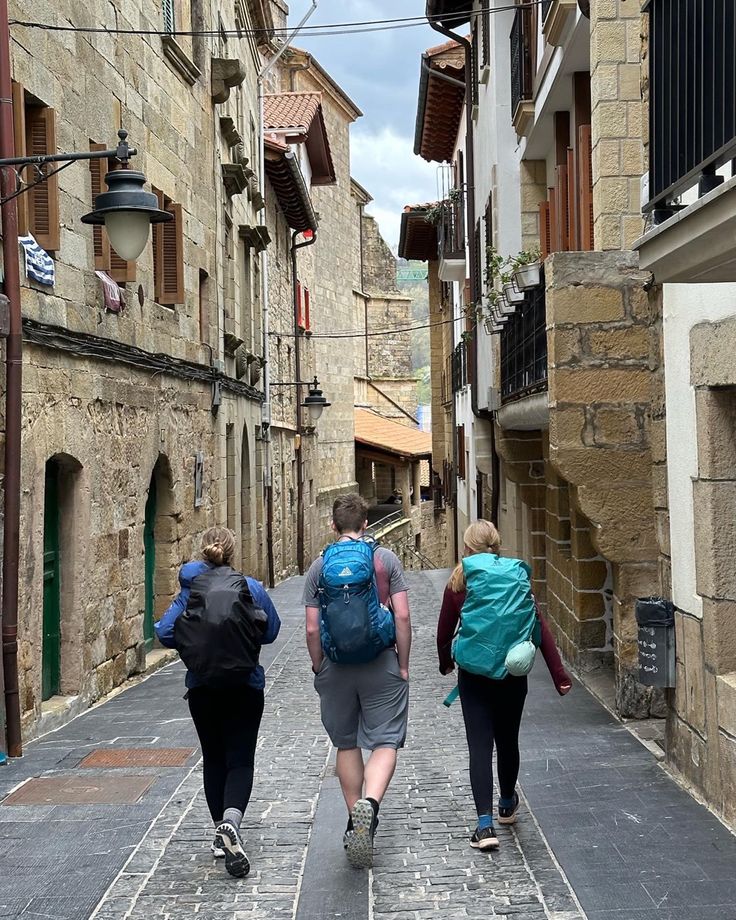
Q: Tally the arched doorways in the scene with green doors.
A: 2